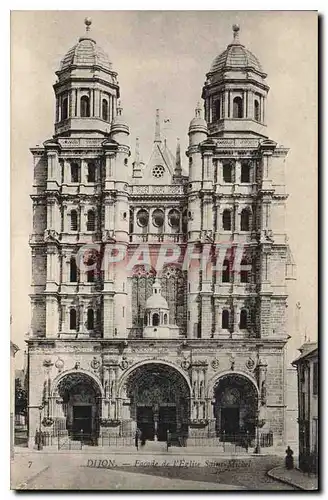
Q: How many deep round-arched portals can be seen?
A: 3